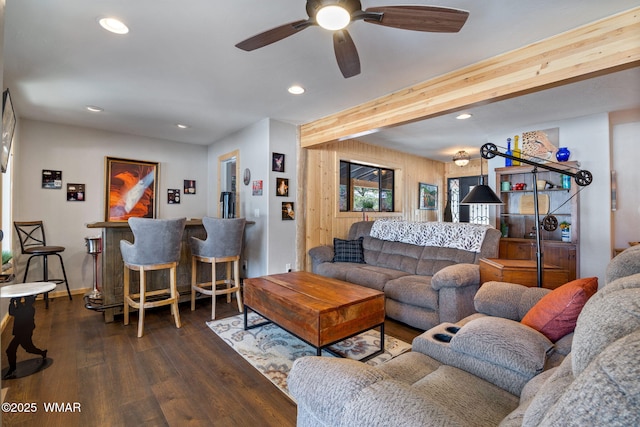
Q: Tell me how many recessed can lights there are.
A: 5